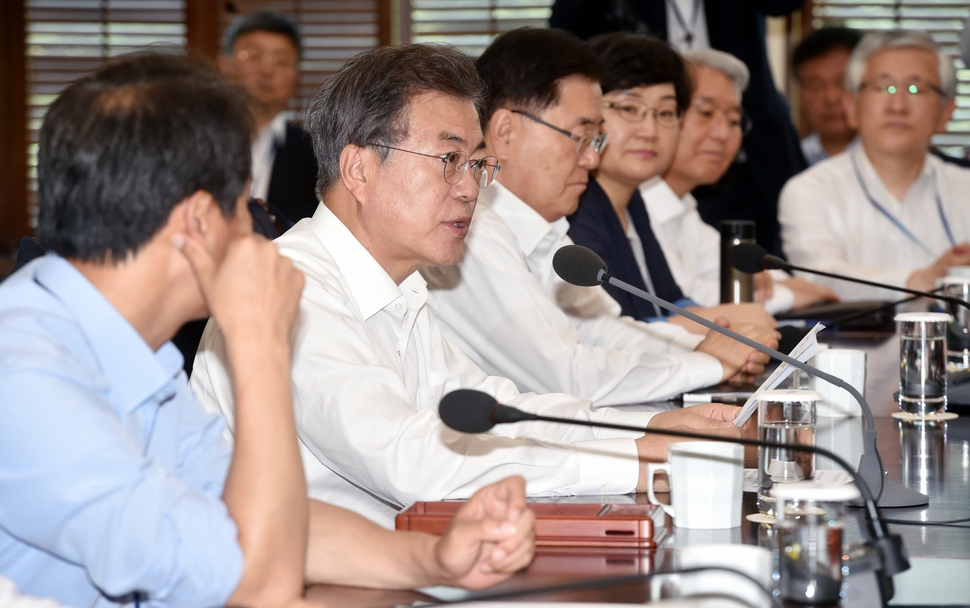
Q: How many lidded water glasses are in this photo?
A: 4